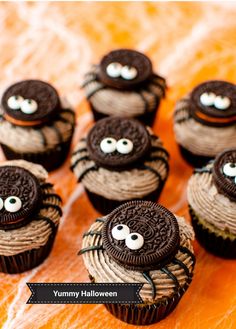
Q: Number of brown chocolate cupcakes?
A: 7